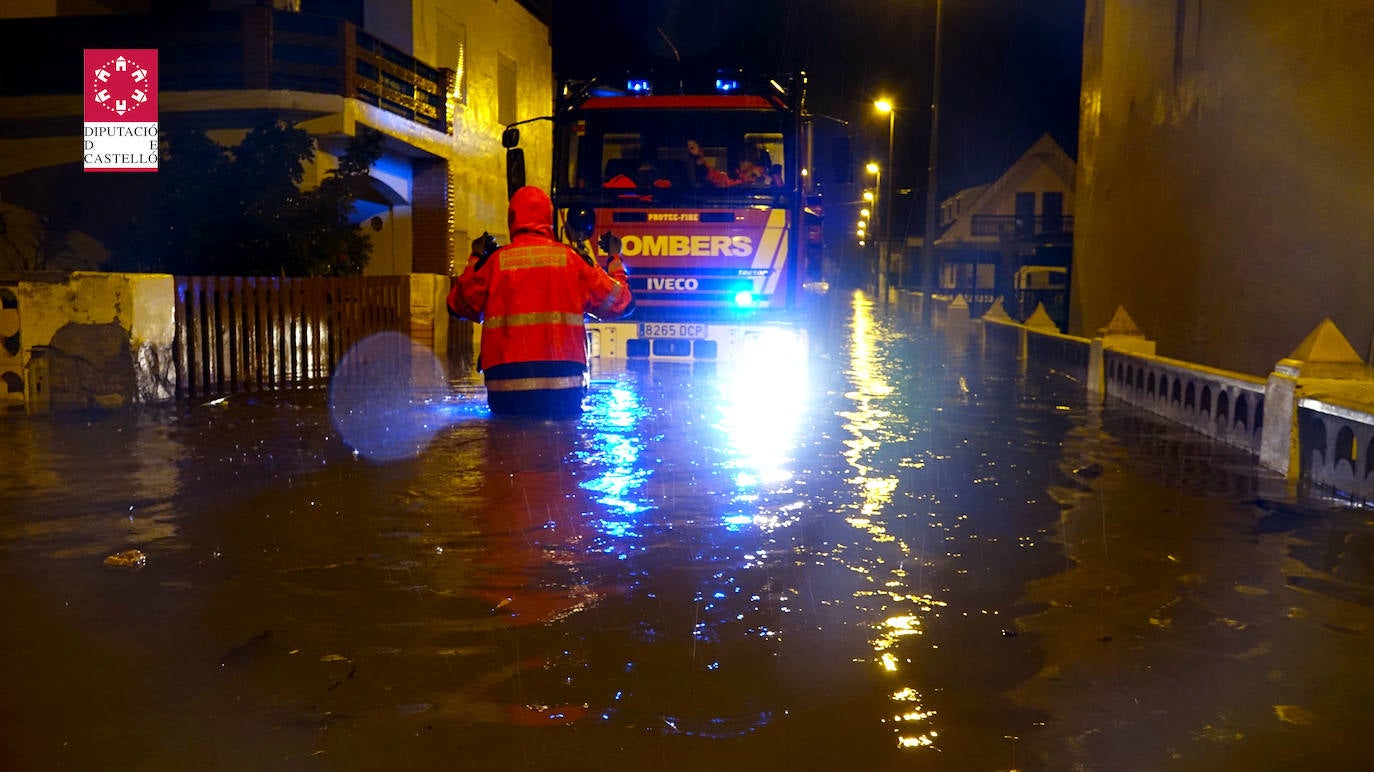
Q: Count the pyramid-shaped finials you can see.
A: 5